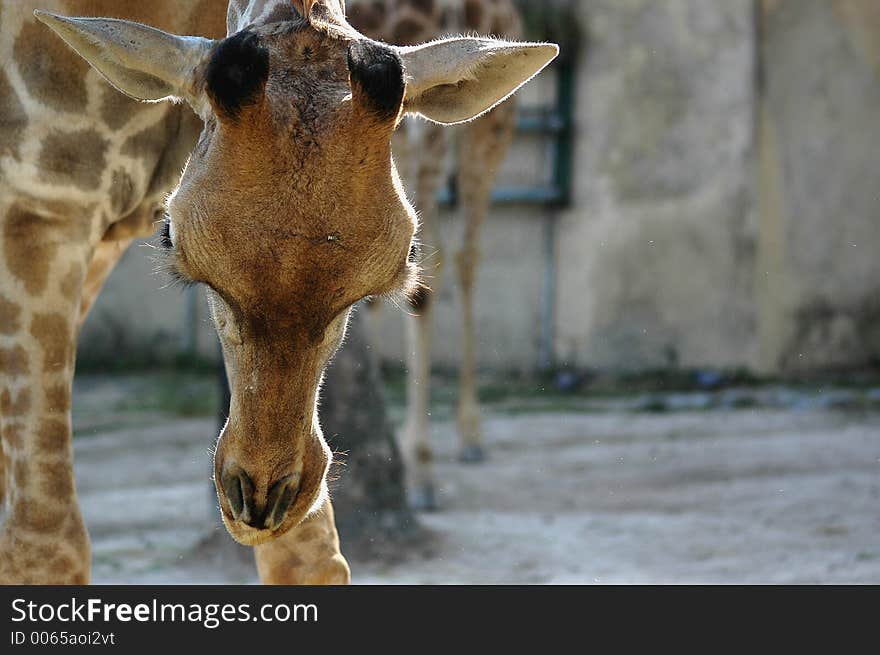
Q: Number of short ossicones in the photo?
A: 2